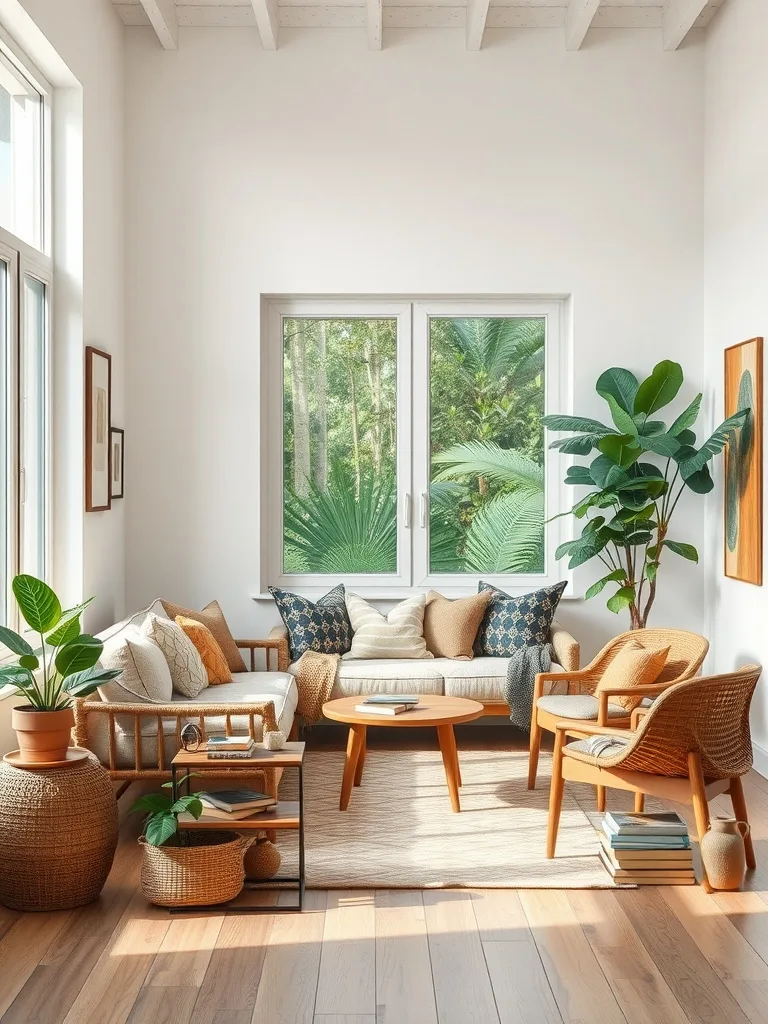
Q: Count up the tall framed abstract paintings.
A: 1